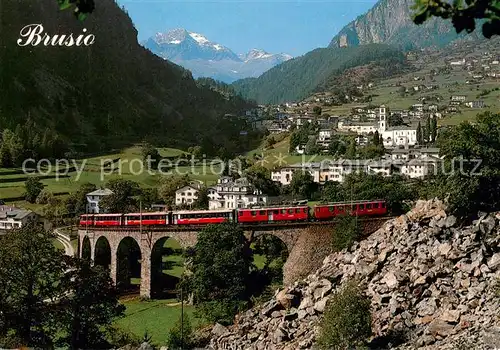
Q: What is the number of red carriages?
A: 6